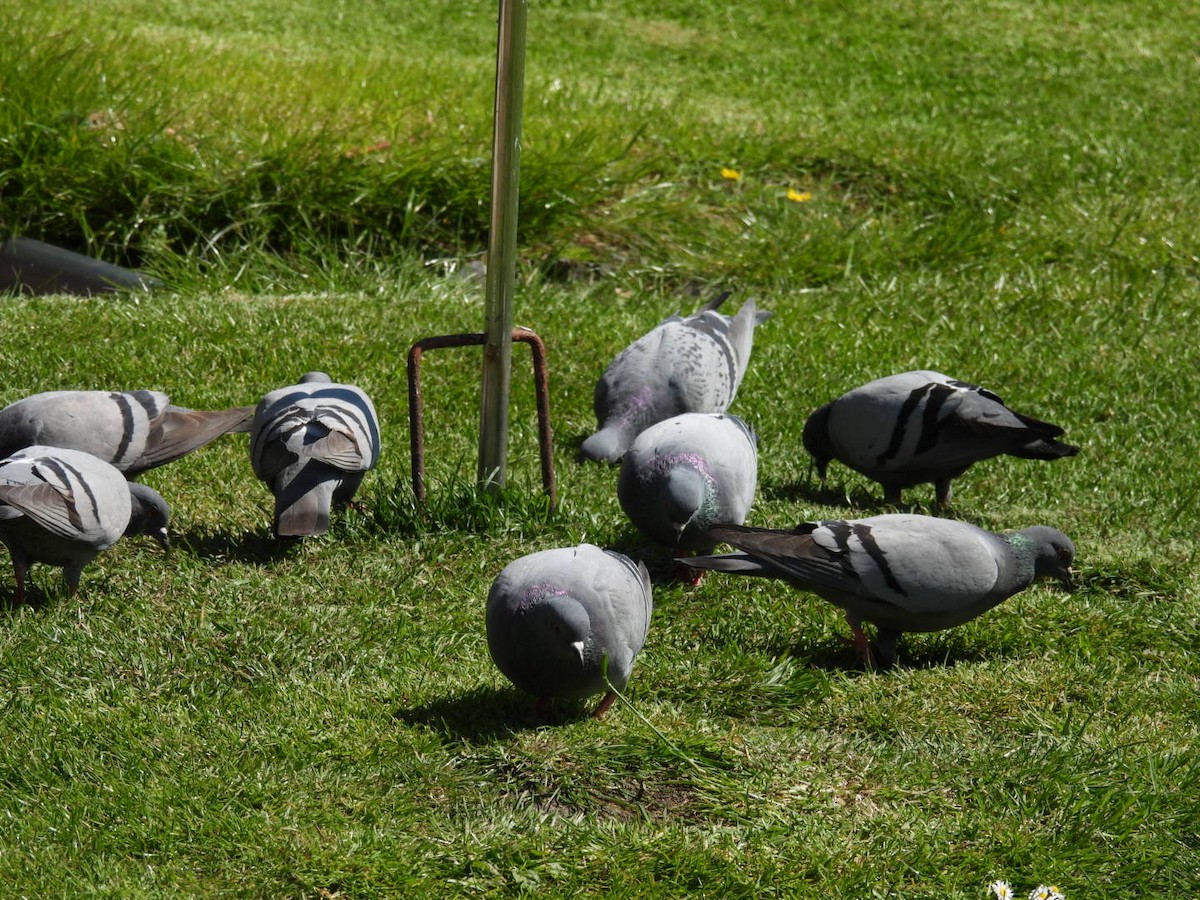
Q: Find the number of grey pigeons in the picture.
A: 8